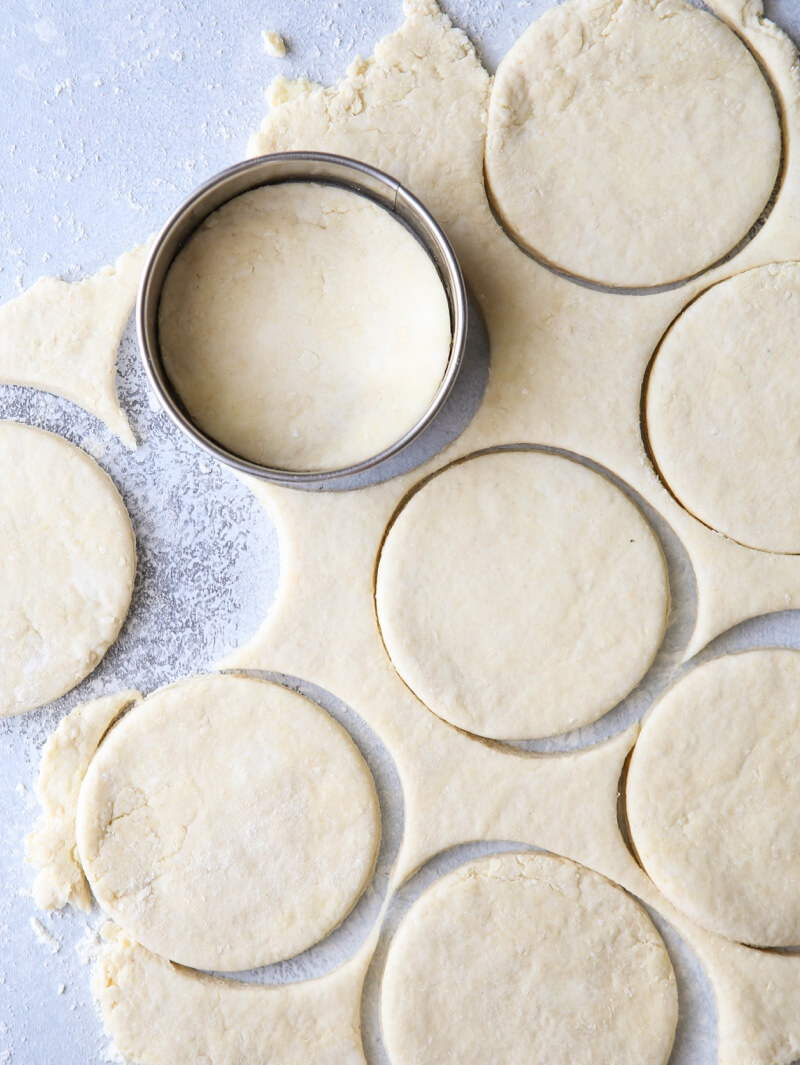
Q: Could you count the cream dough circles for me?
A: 8